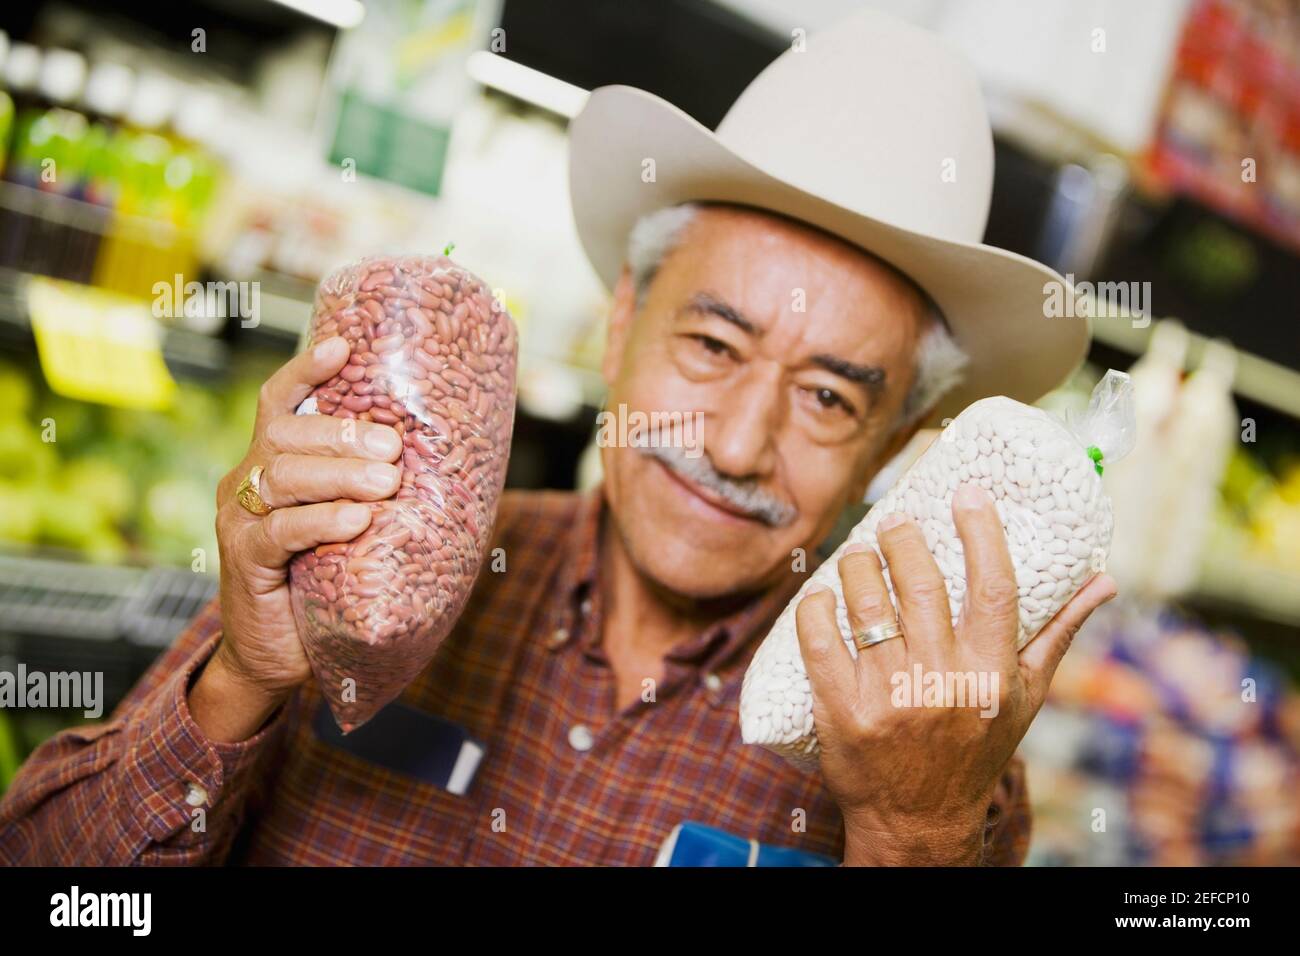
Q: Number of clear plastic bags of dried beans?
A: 2